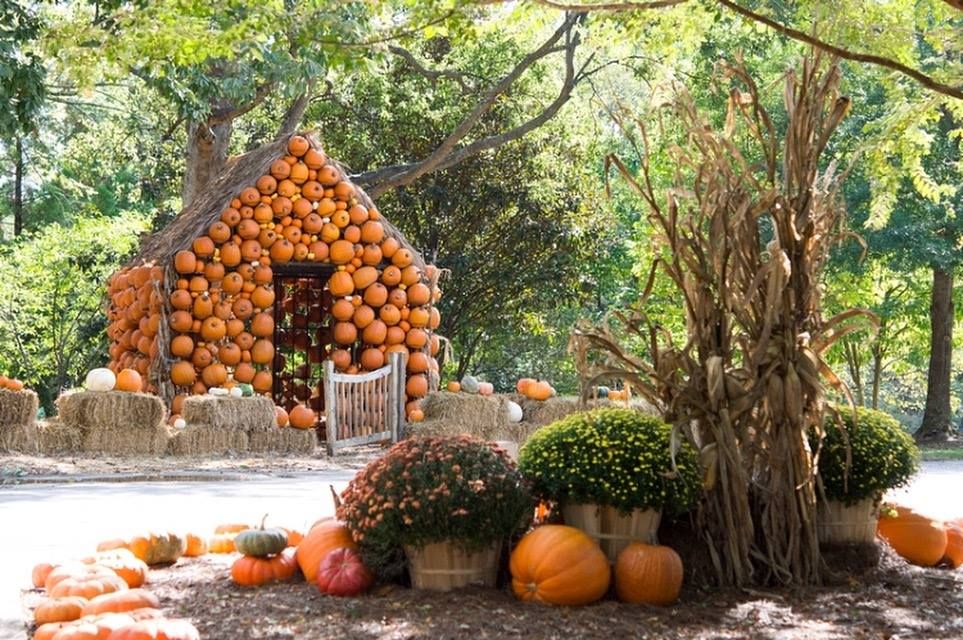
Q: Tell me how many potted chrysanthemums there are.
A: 3